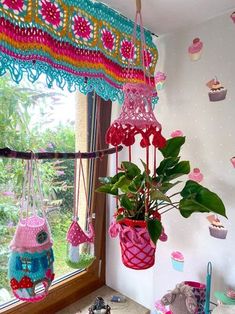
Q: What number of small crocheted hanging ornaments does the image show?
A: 2